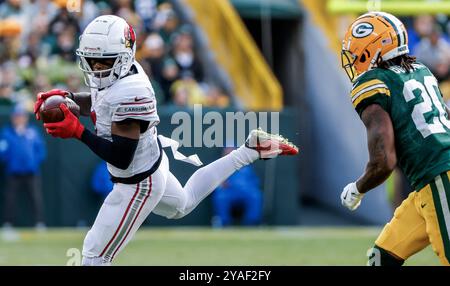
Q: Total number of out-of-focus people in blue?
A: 3